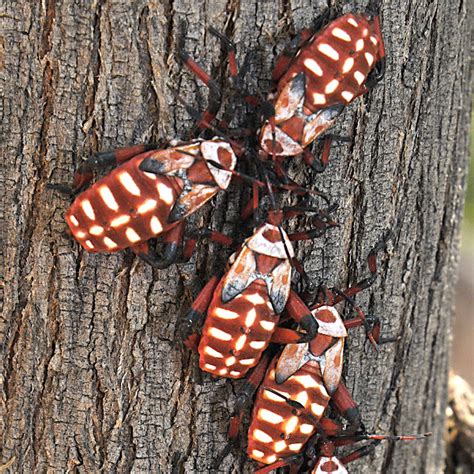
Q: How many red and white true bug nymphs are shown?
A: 5